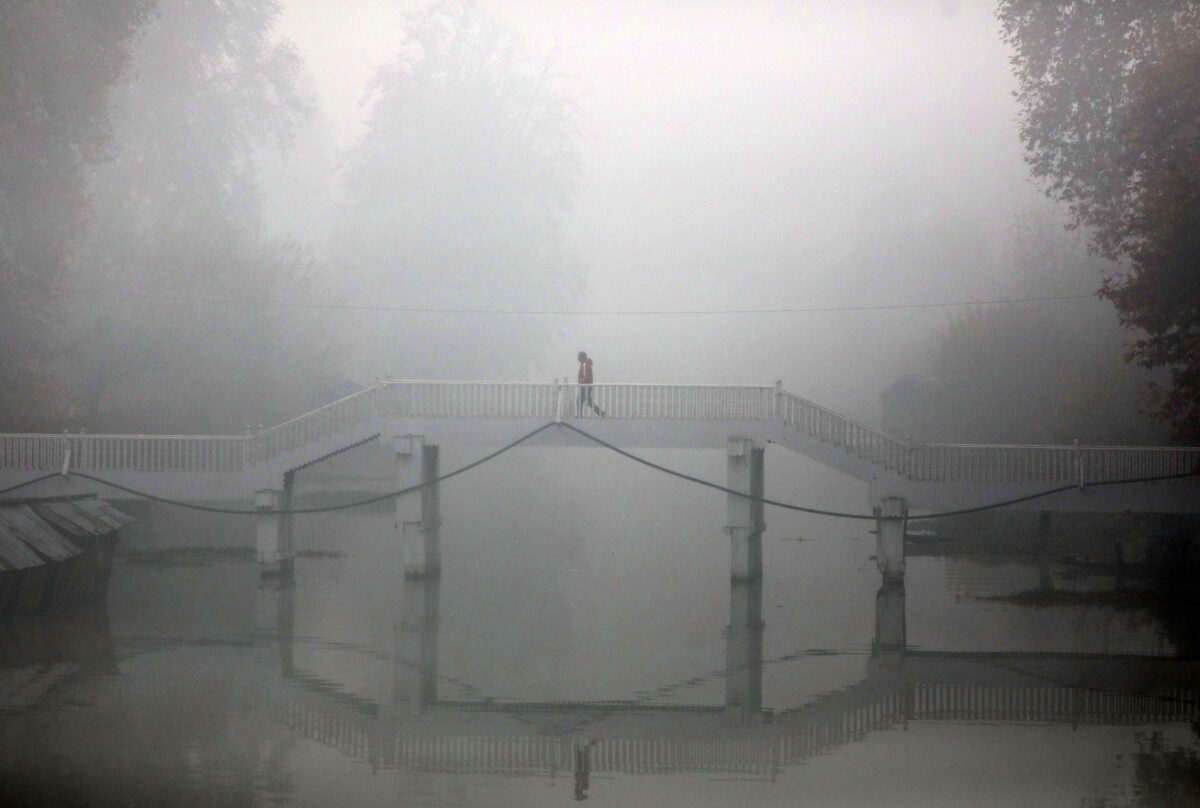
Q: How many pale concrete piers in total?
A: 4